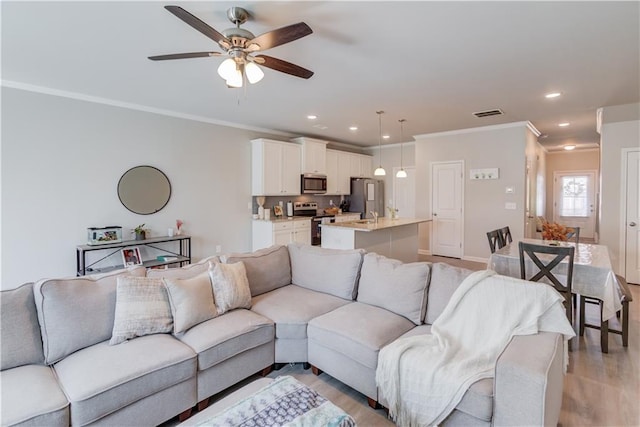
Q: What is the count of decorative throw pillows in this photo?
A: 3